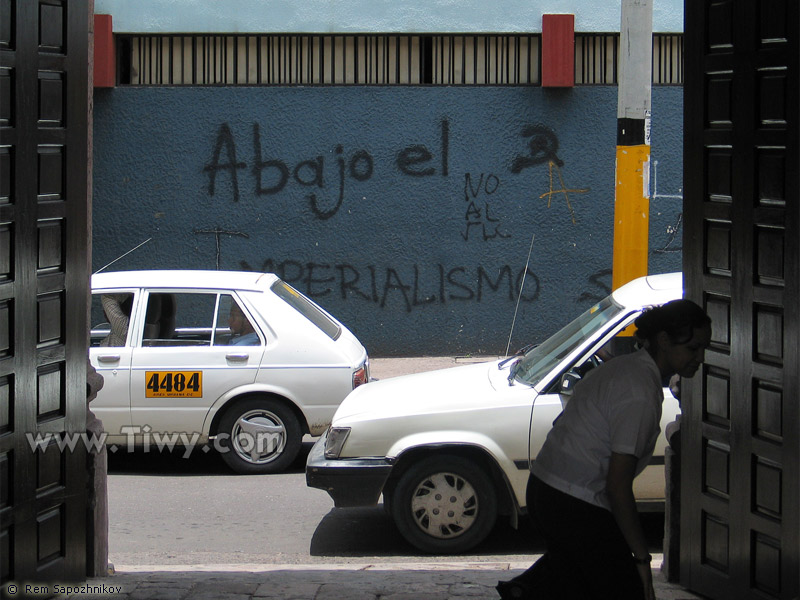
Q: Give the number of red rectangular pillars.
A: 2